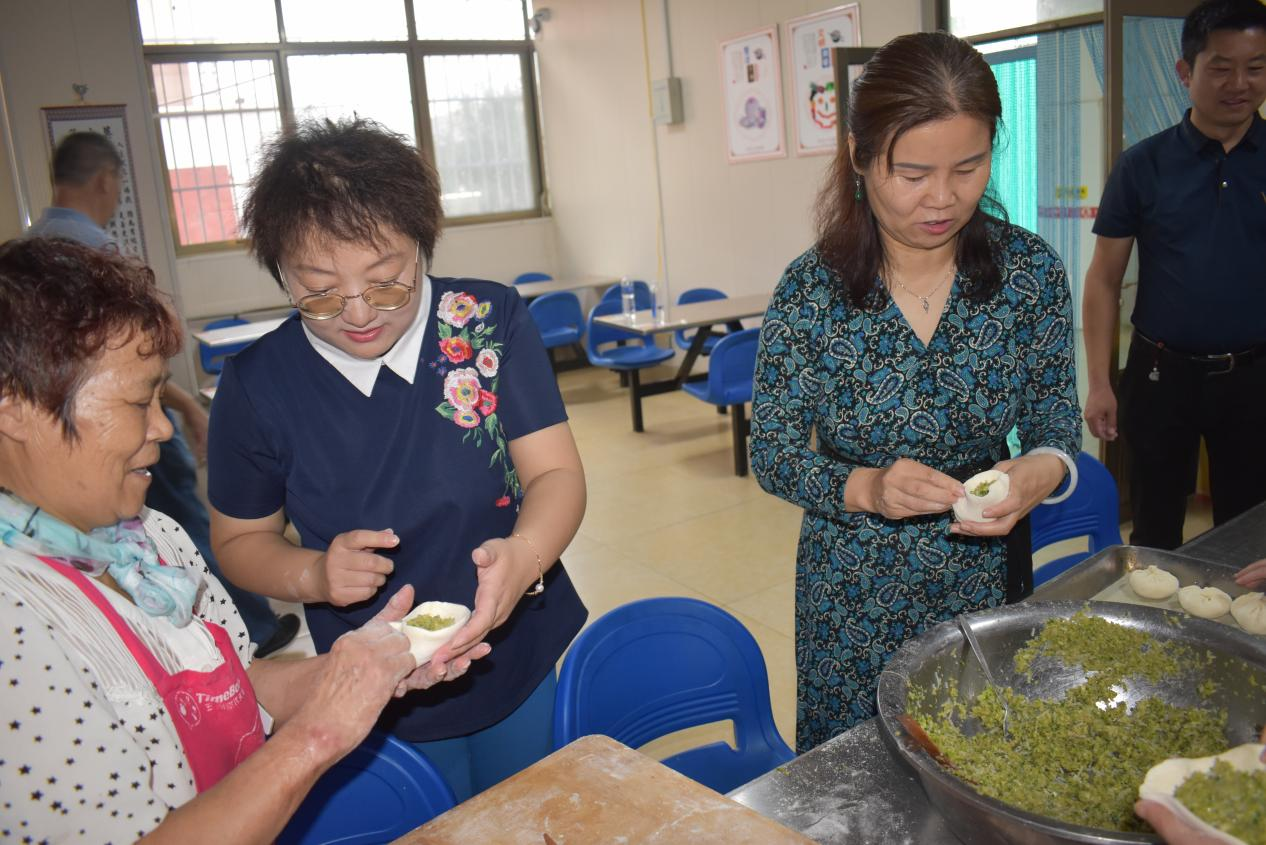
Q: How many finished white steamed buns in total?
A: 3